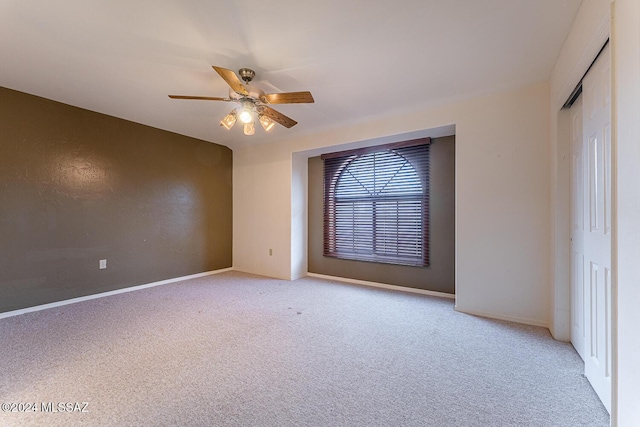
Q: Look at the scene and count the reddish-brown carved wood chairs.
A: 0